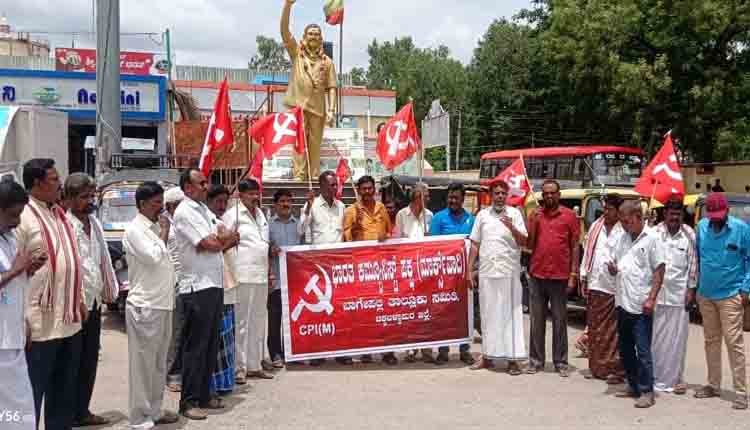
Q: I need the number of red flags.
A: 7